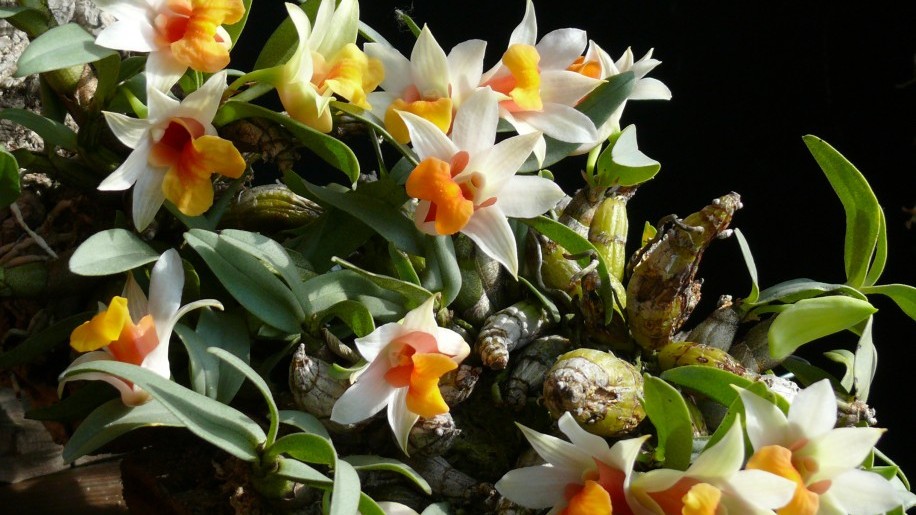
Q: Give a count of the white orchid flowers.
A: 12